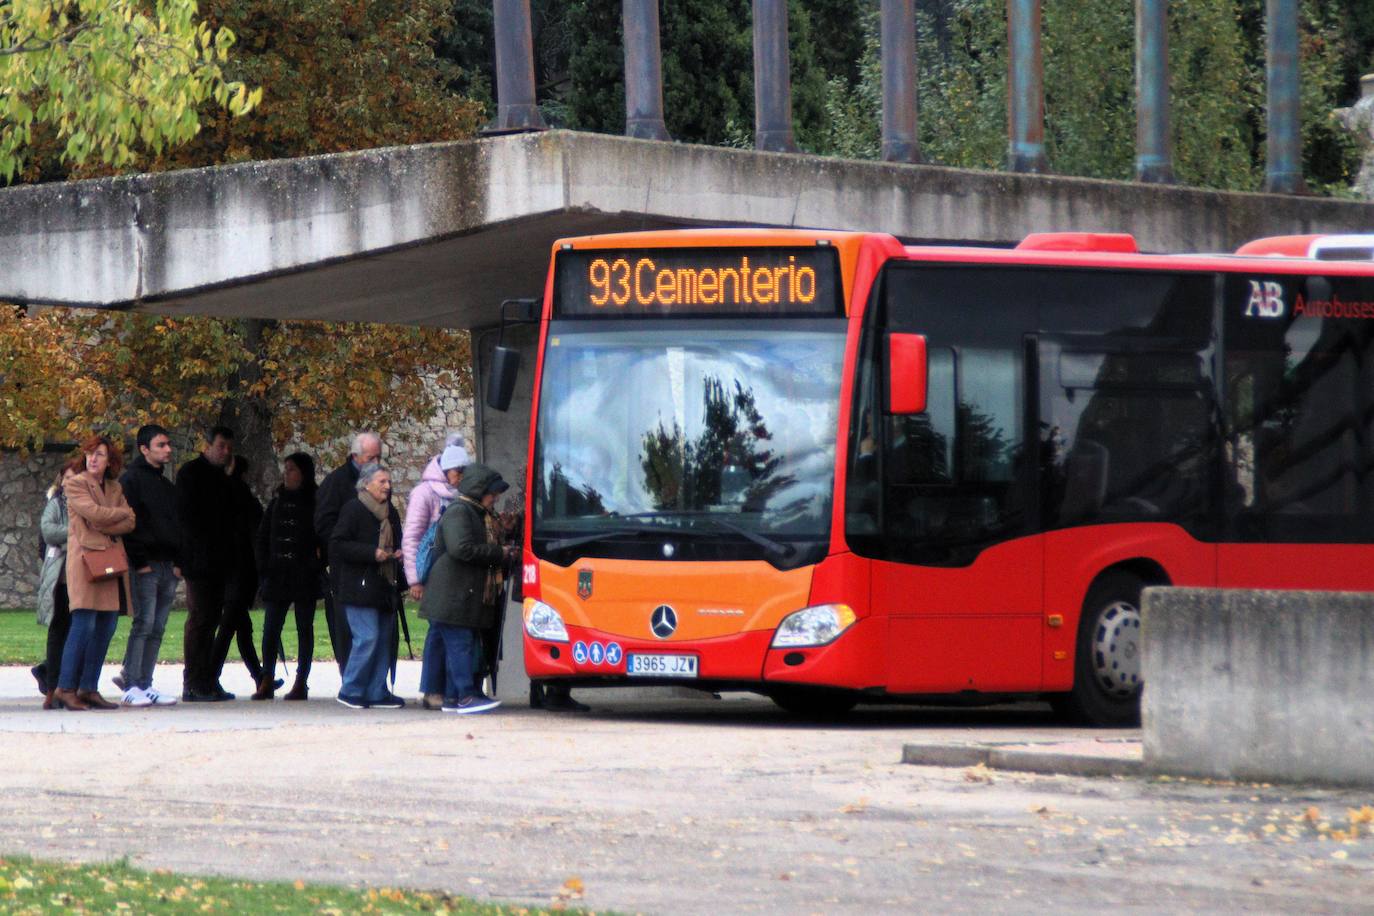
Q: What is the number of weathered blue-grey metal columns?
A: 7